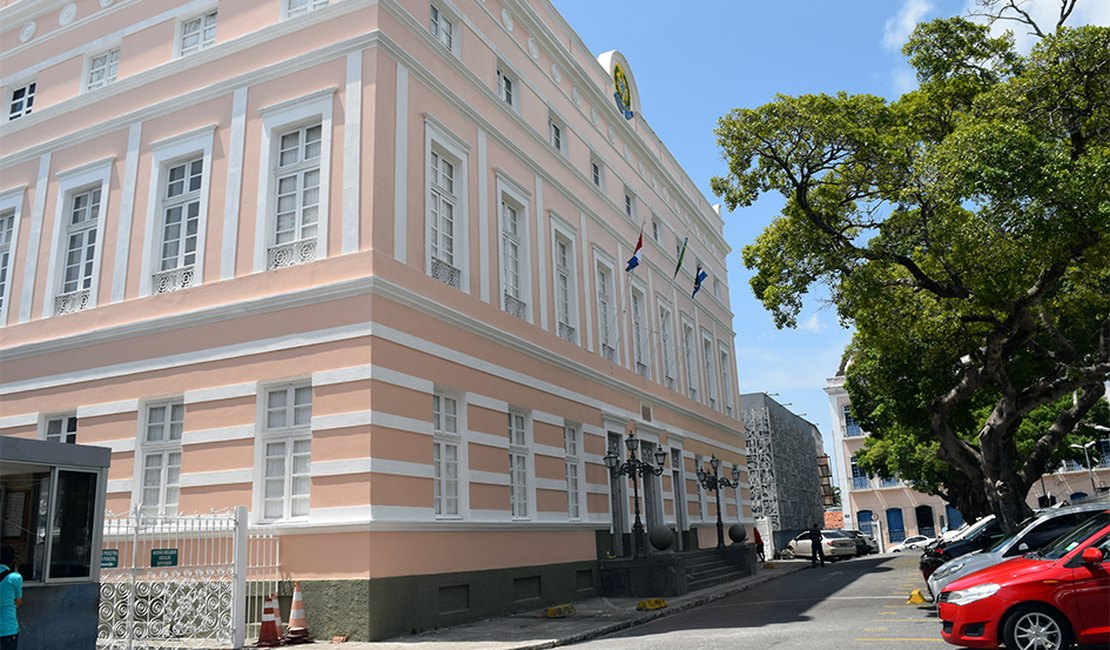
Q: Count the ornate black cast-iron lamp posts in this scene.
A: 2